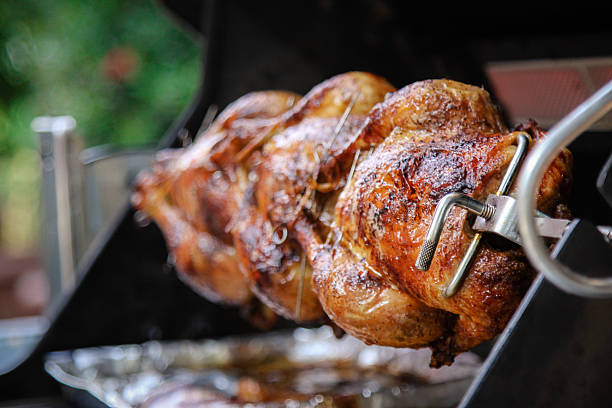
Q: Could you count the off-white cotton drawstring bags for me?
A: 0